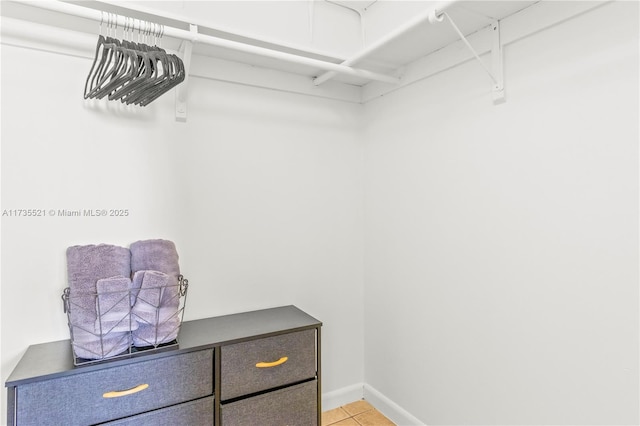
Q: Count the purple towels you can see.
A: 4